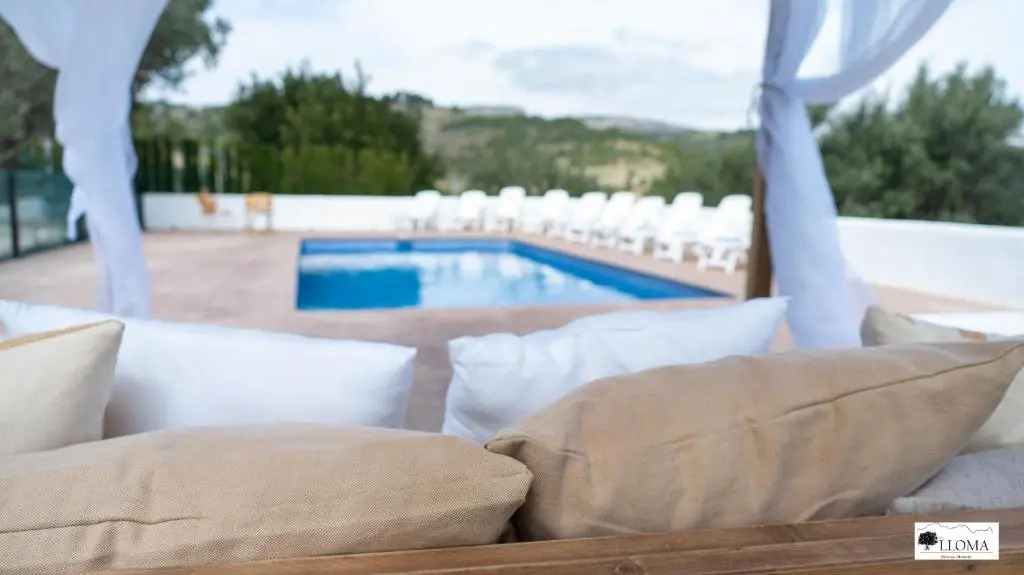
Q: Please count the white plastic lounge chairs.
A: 9